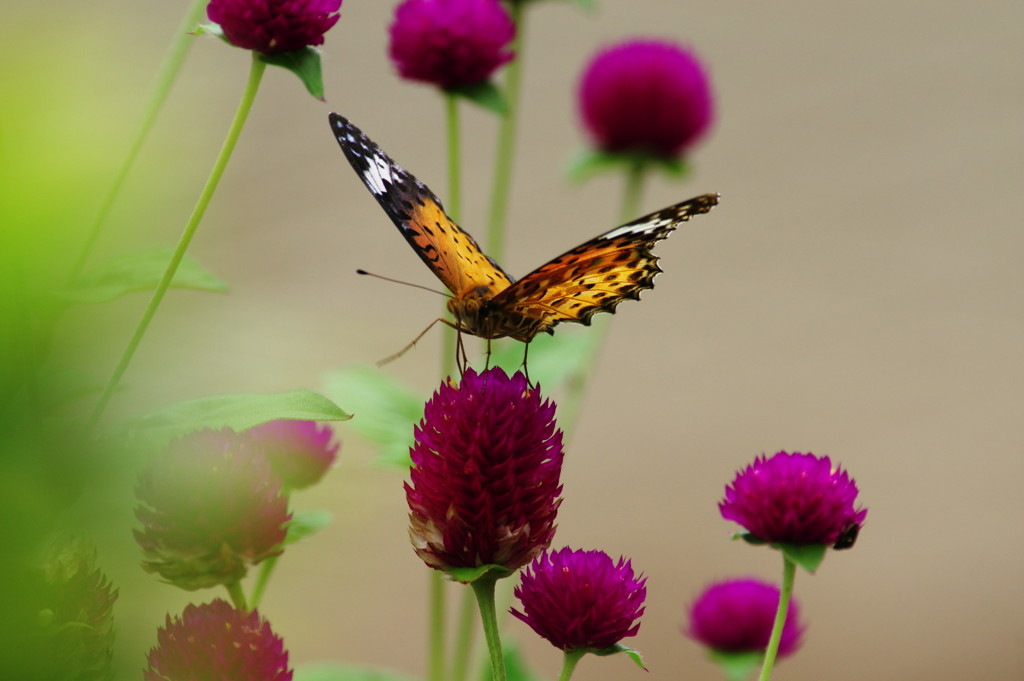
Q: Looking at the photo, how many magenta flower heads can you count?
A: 10